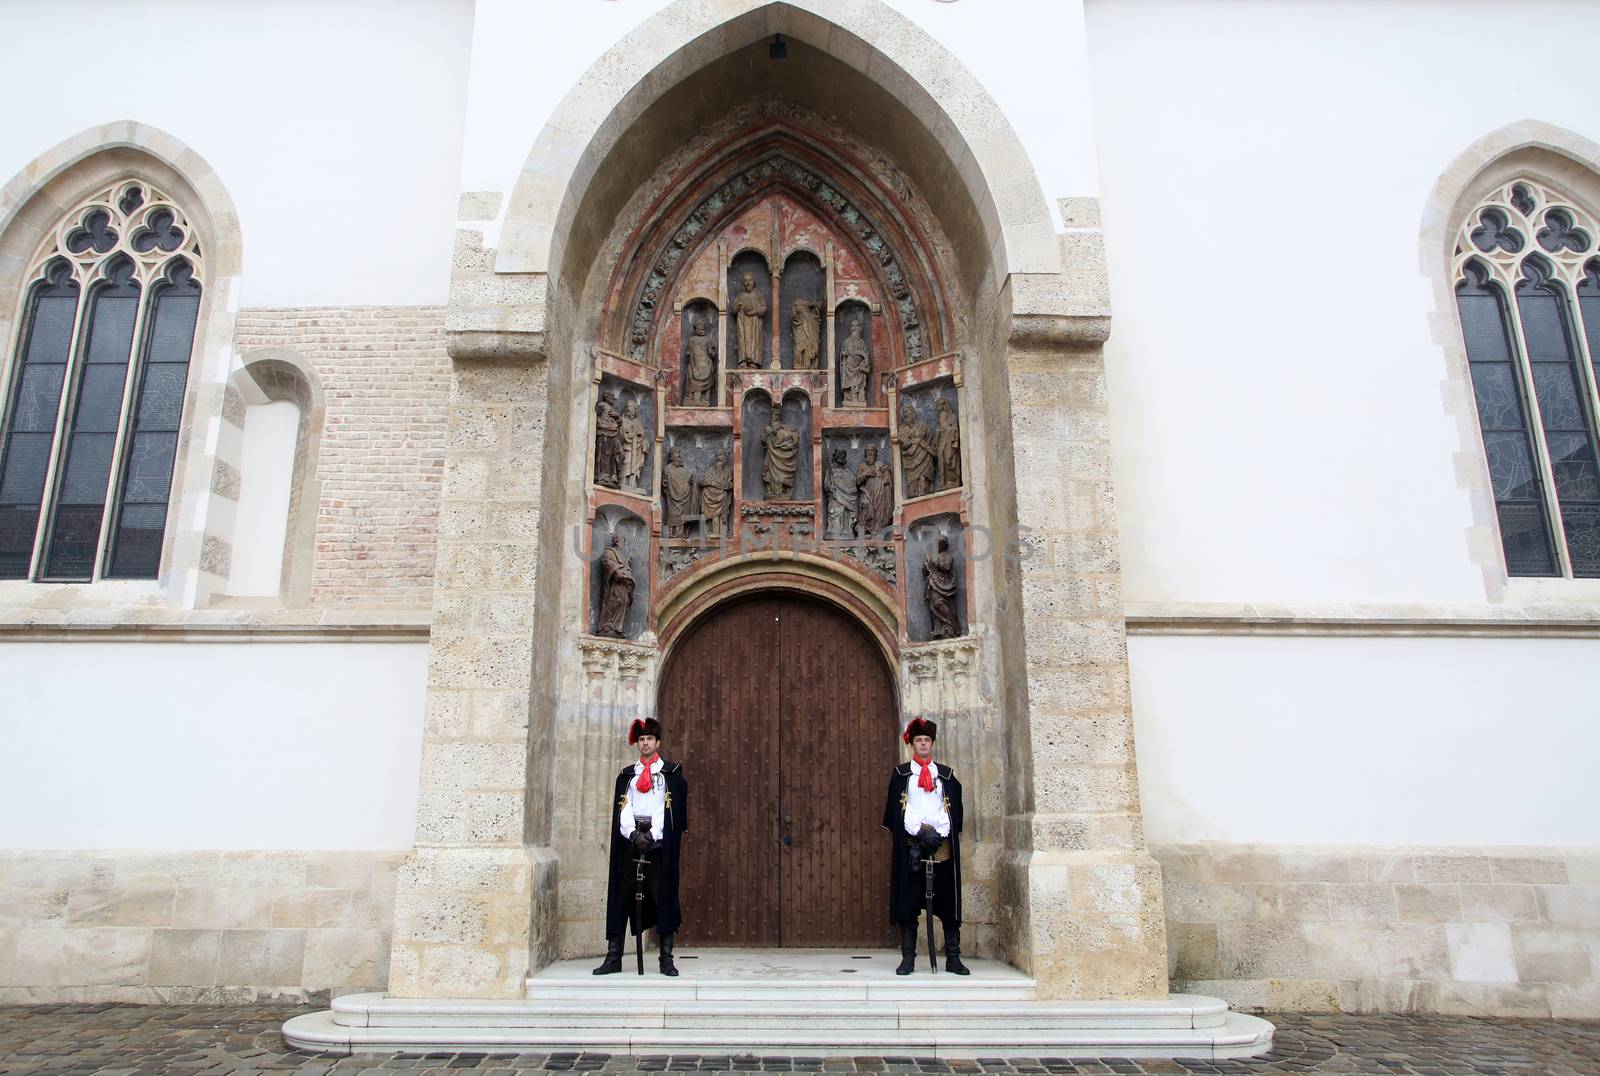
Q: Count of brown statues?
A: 15